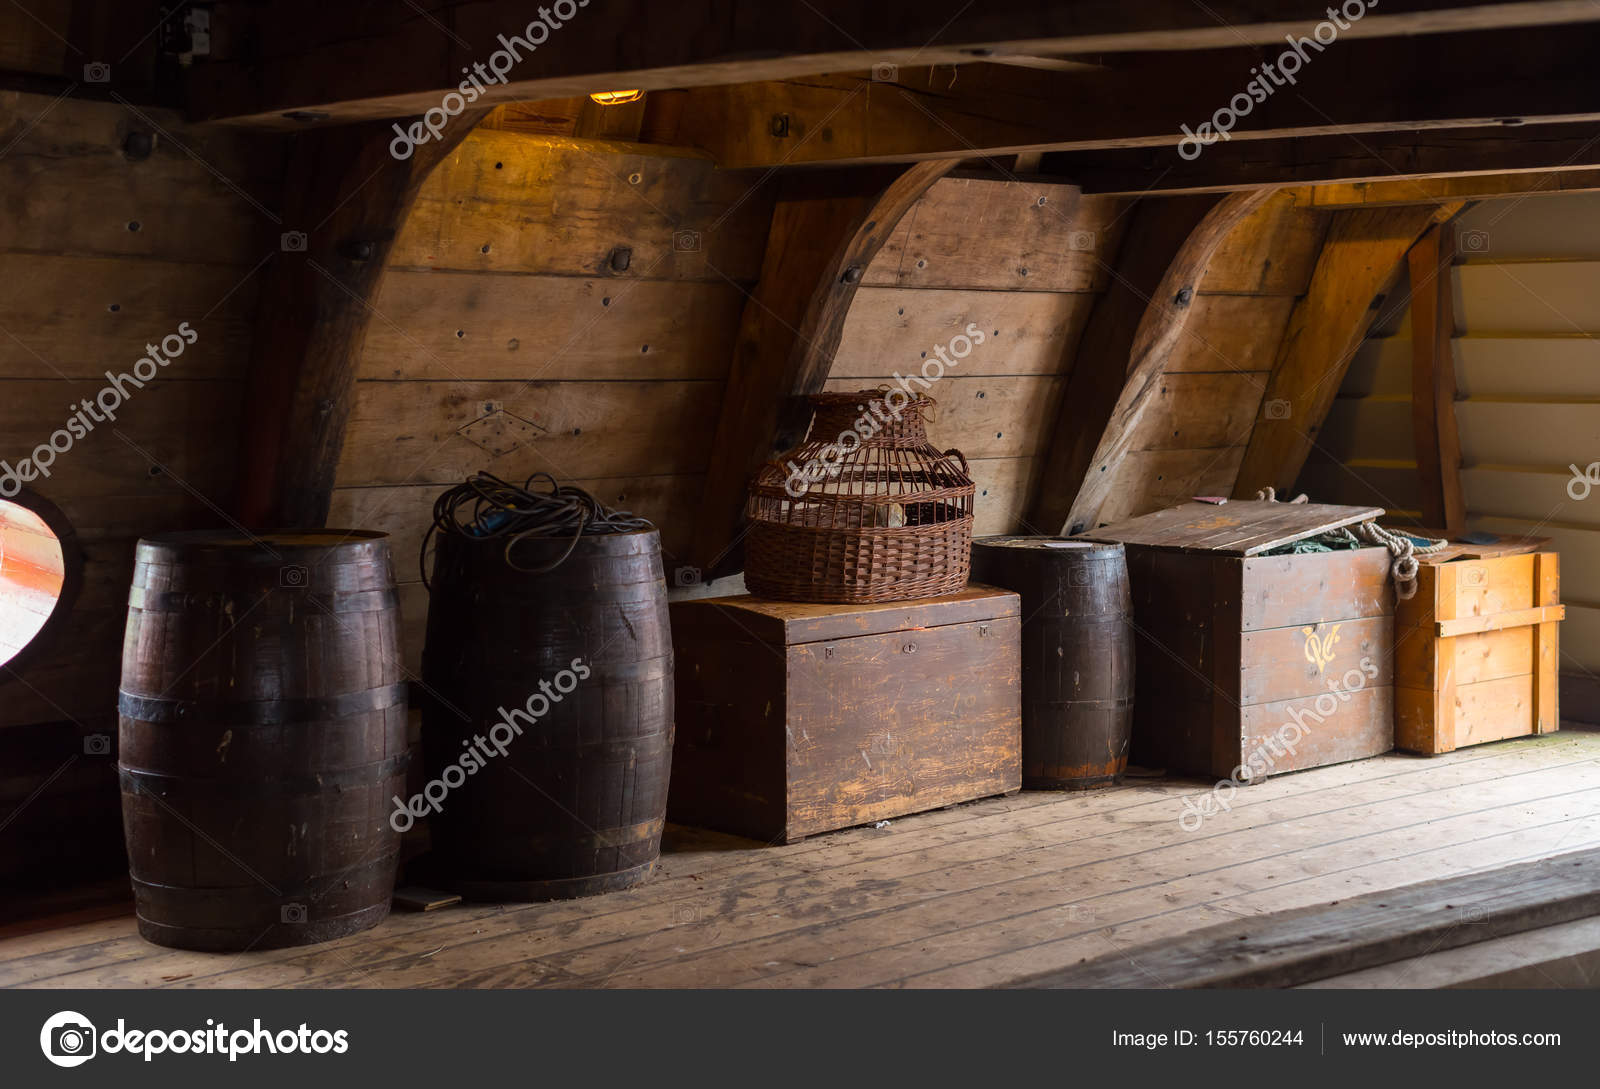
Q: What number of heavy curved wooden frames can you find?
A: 4